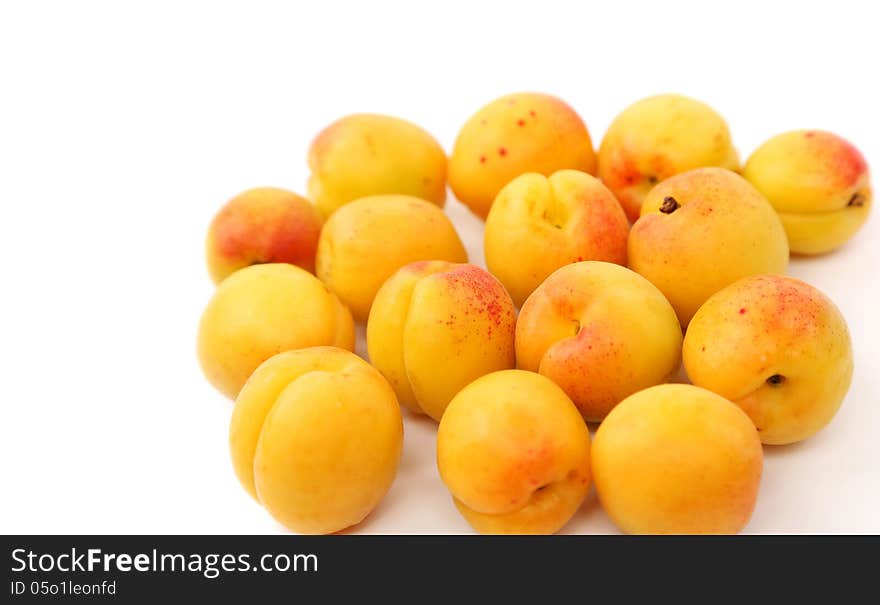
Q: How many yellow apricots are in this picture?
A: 15